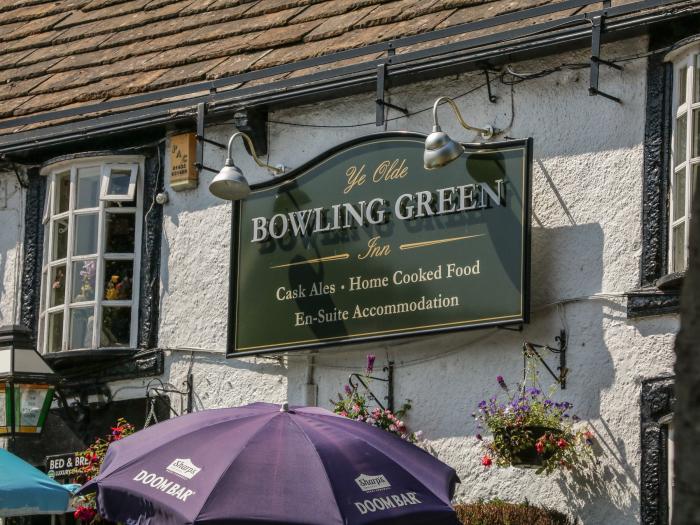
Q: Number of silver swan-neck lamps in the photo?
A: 2